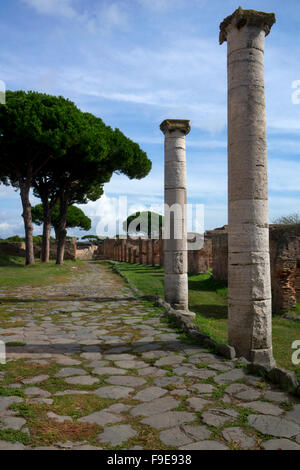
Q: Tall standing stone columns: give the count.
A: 2